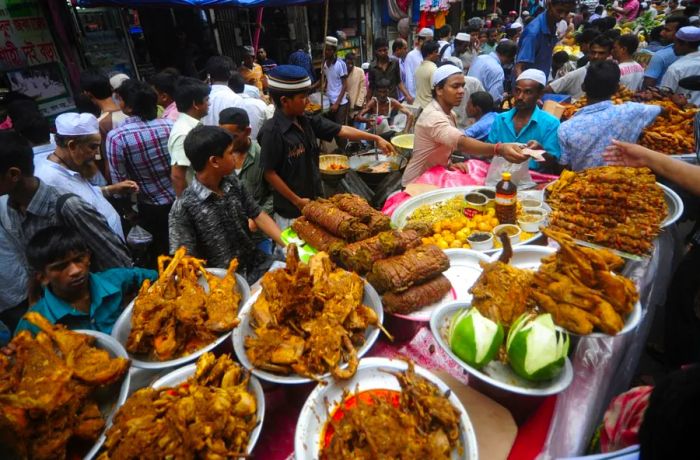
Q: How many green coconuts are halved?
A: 2